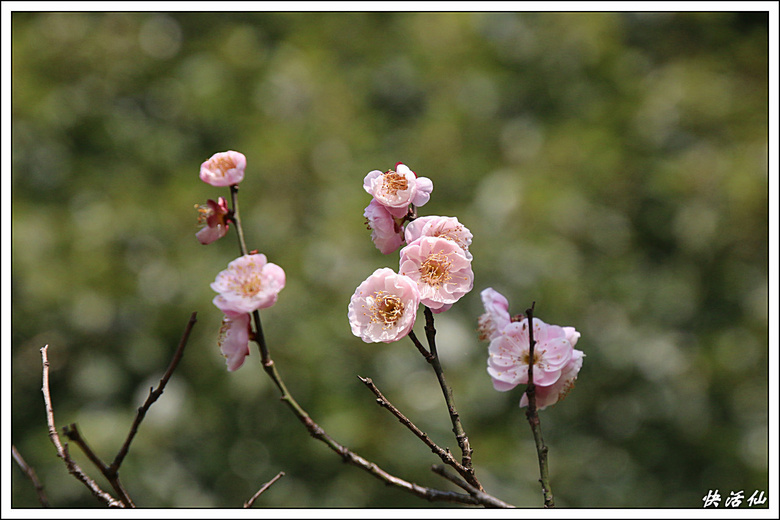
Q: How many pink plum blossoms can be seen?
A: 12